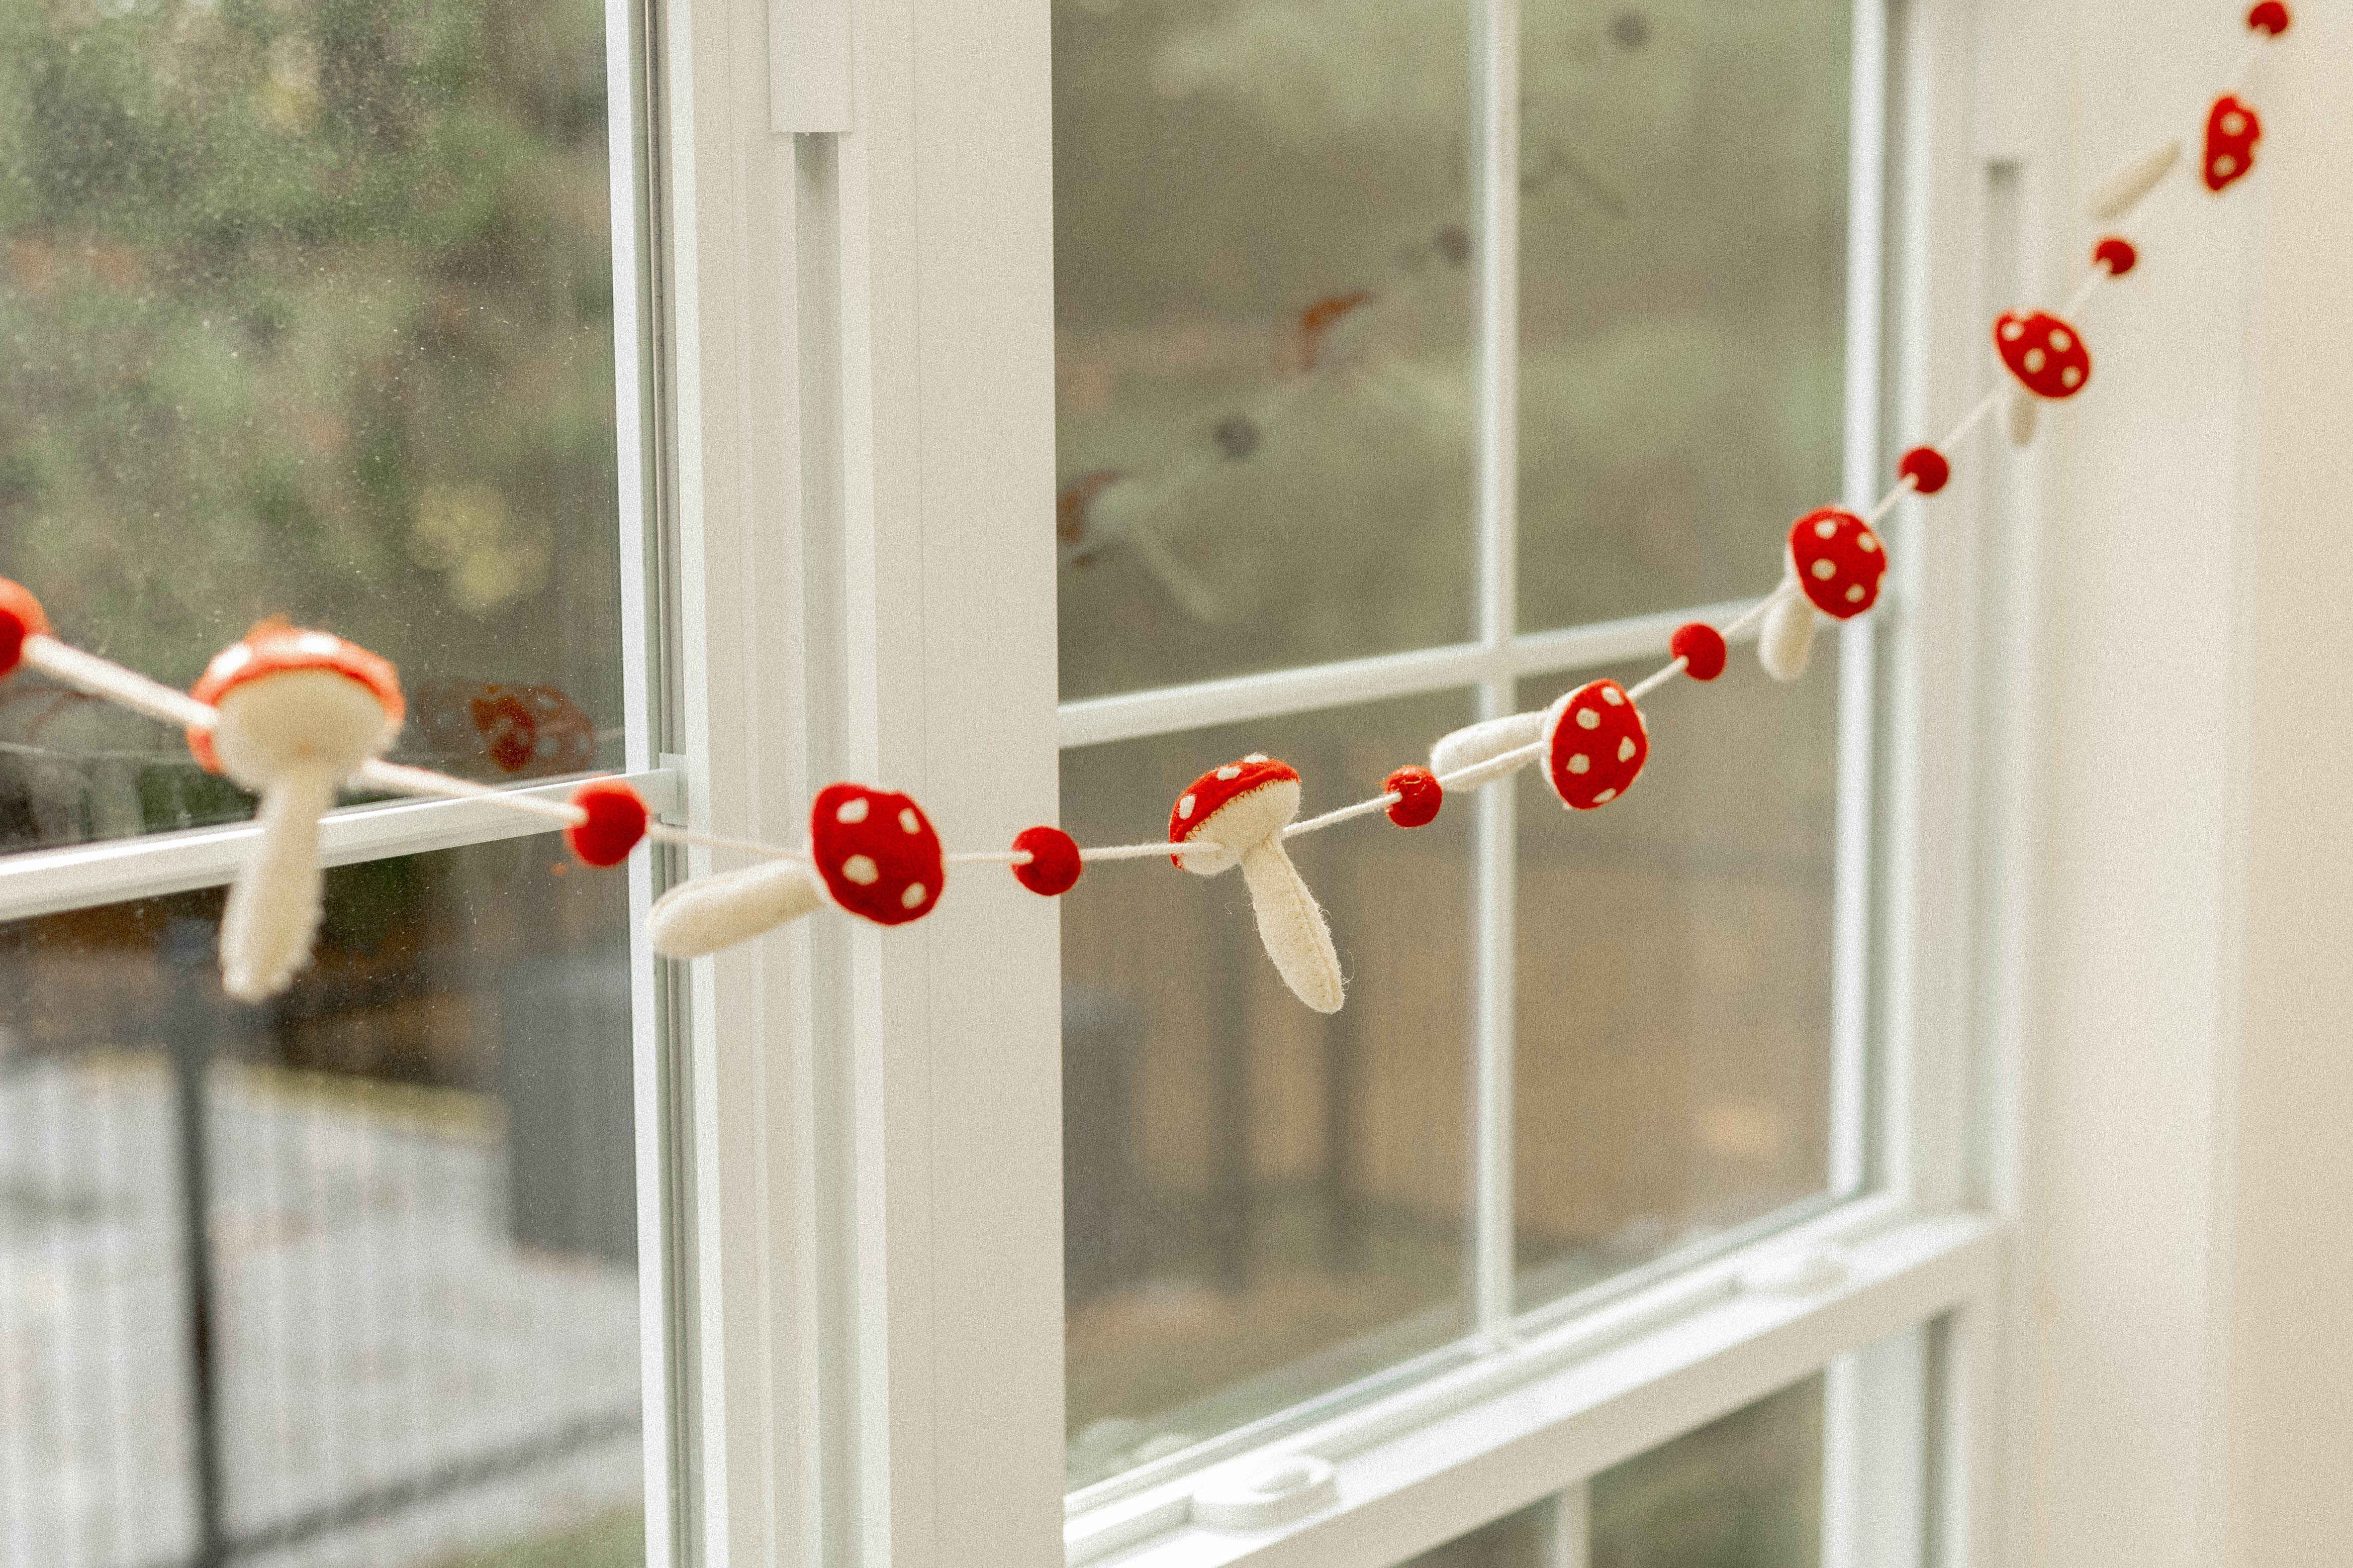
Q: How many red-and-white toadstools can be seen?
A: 7